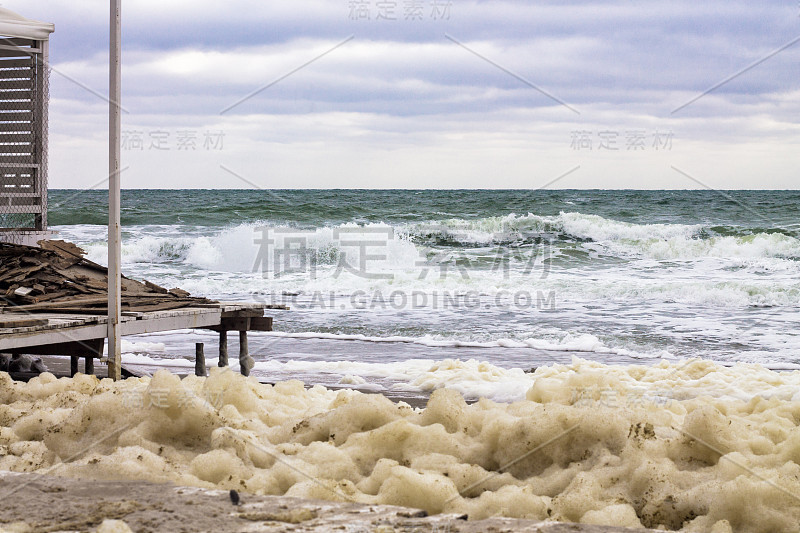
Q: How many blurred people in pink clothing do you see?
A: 0